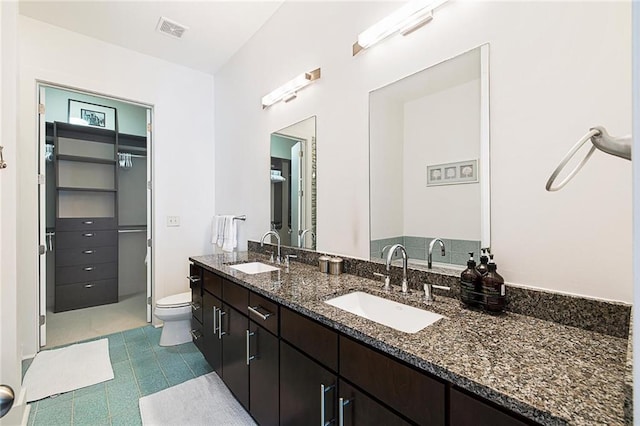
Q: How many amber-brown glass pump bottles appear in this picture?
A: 3